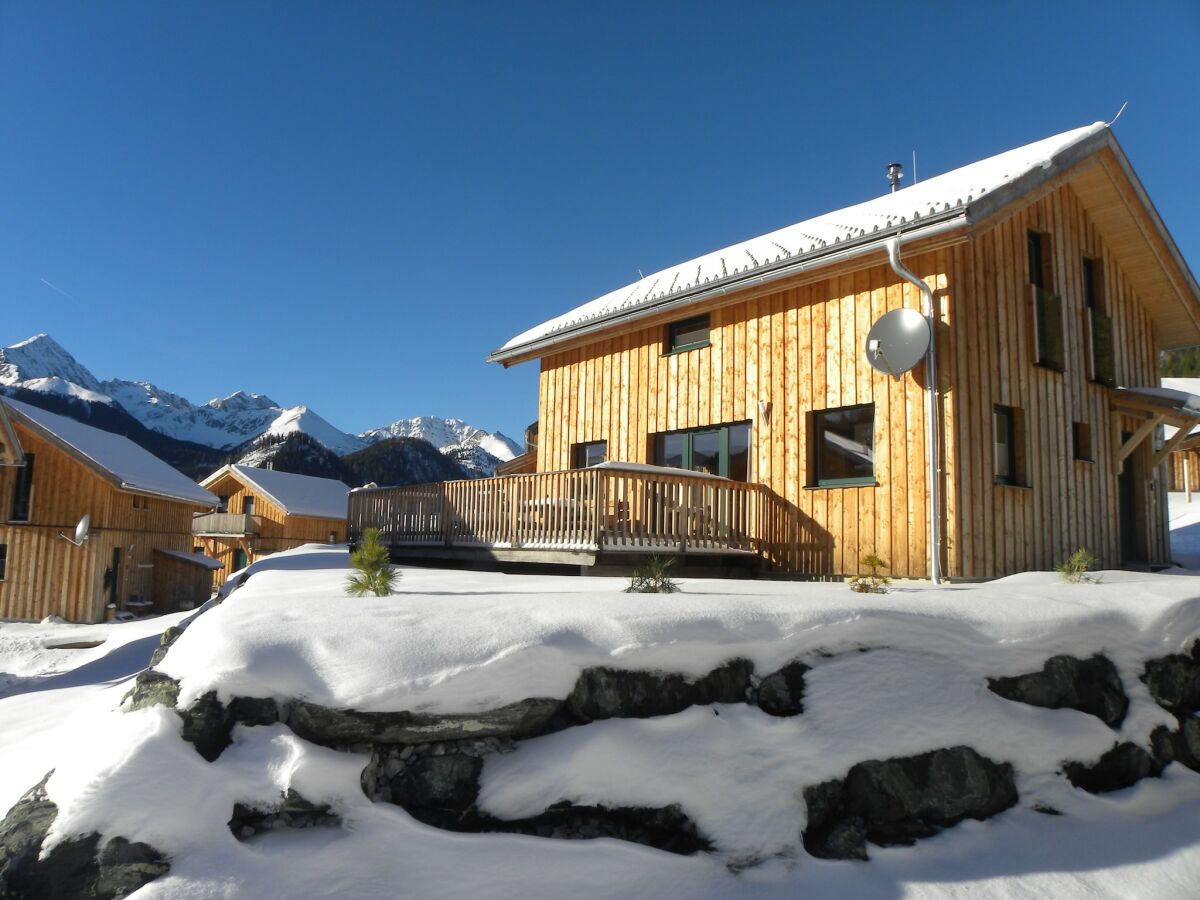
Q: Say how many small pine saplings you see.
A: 4